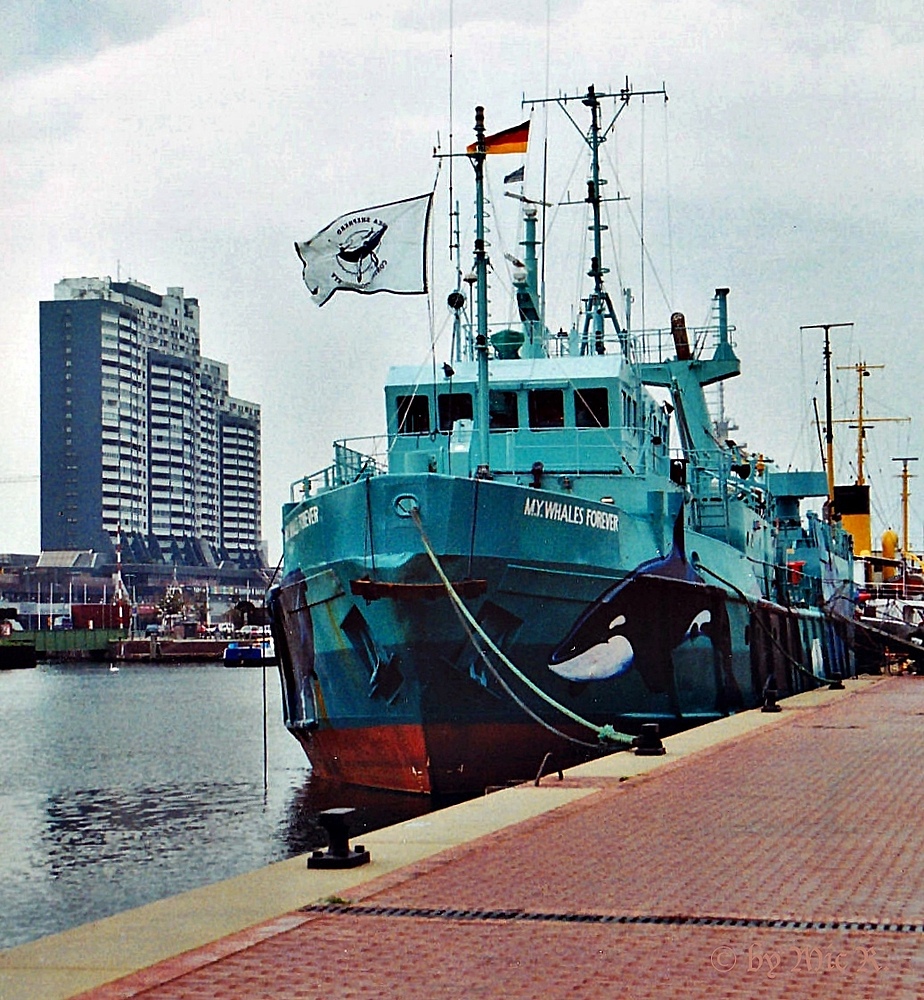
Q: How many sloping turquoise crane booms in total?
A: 1